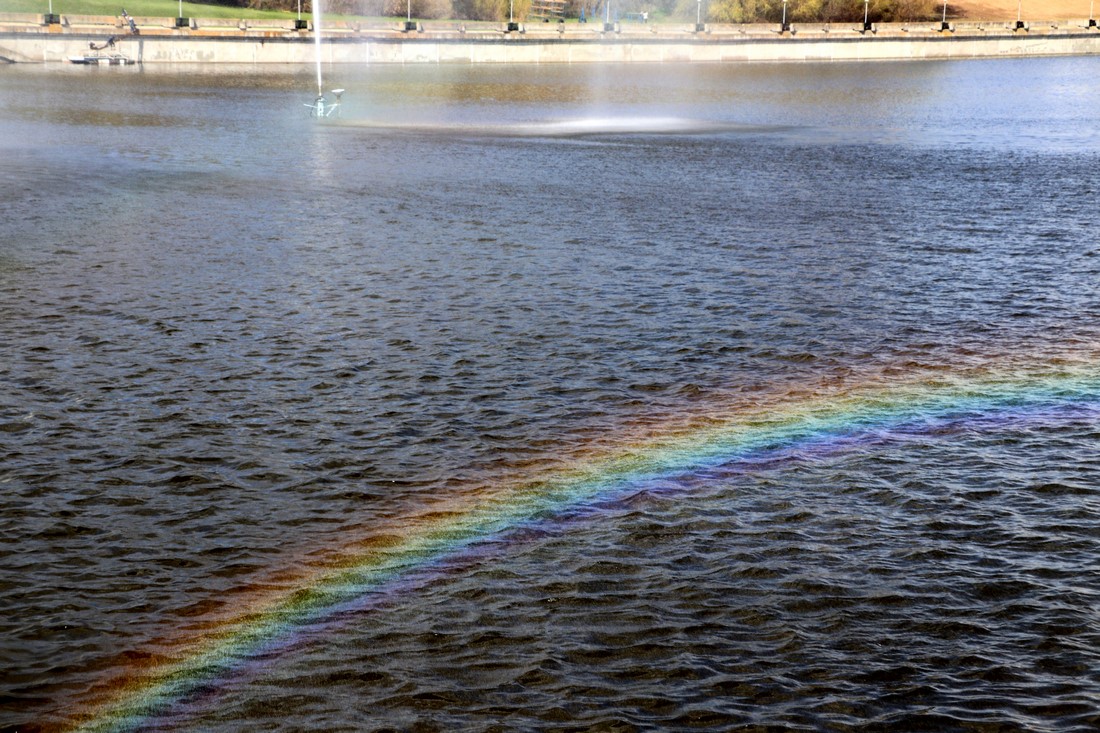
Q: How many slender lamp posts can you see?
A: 12